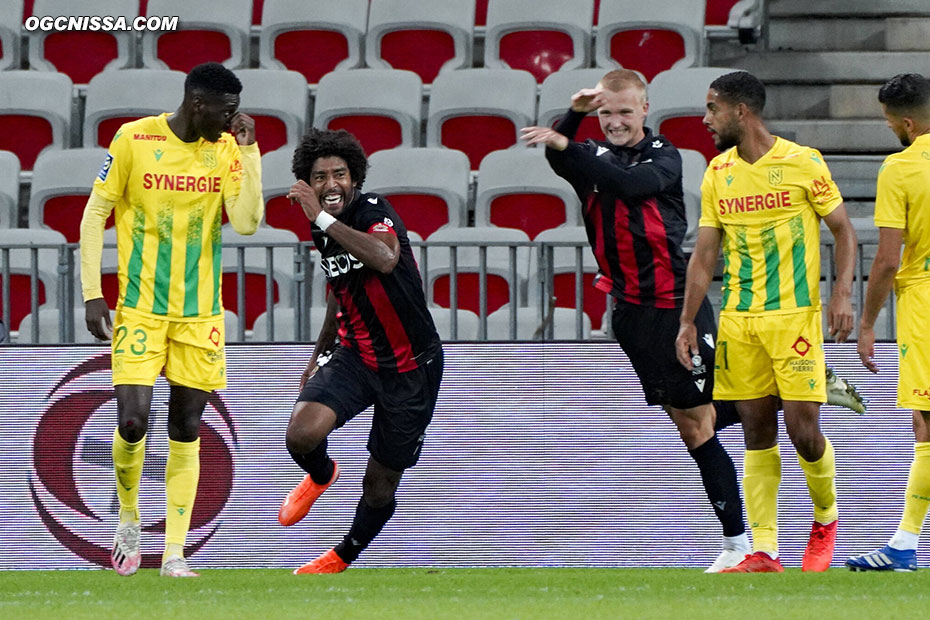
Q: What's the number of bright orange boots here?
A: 2